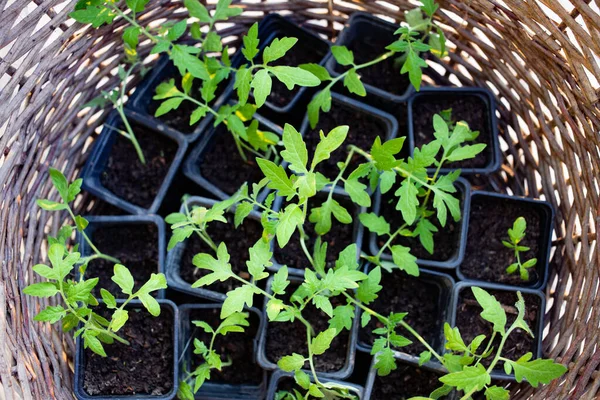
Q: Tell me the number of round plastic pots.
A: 0